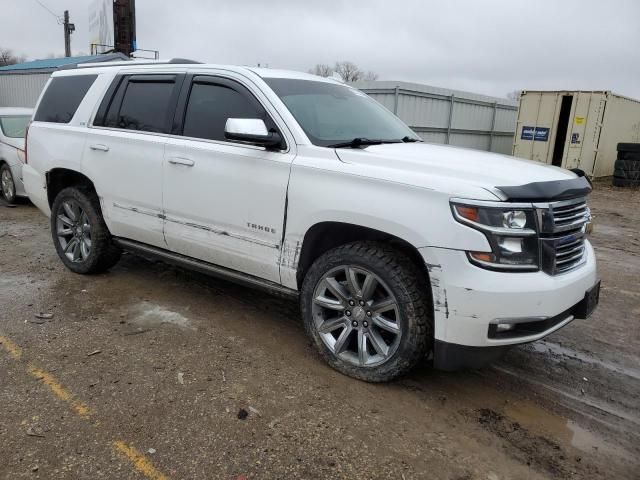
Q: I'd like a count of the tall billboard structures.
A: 1